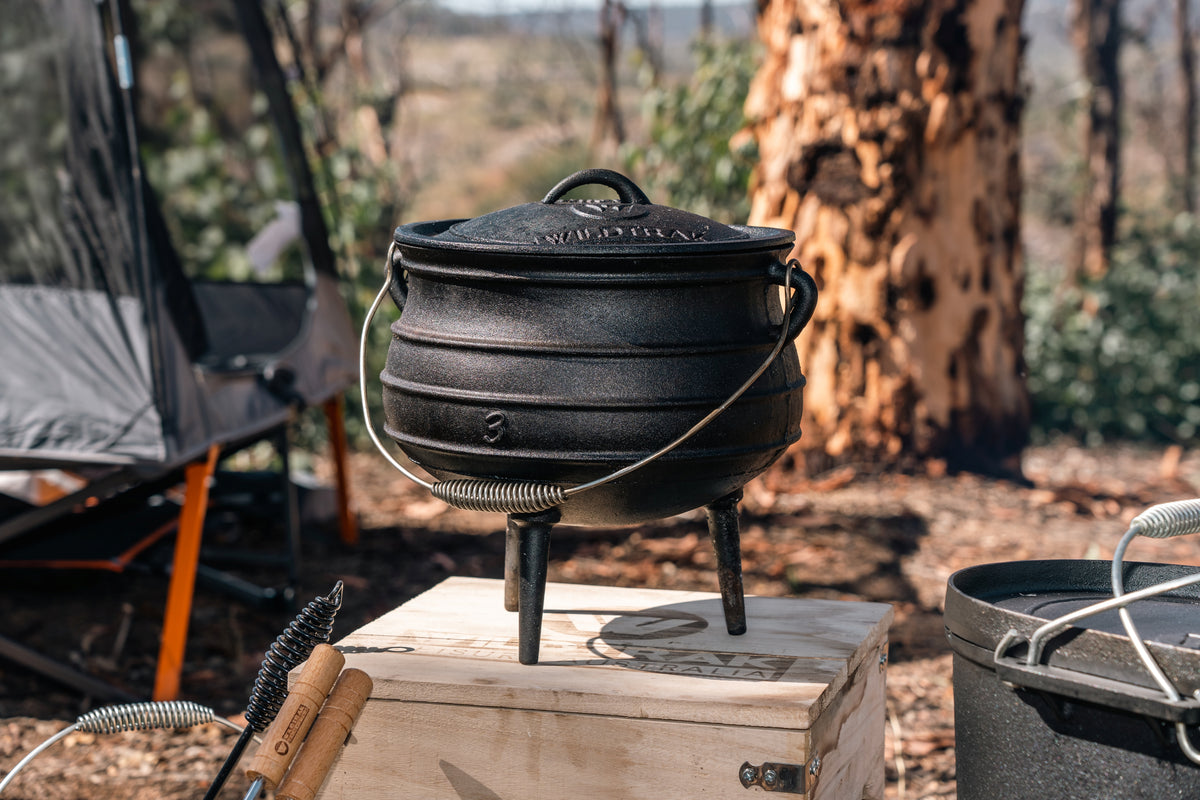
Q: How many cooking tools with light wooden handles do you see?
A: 2